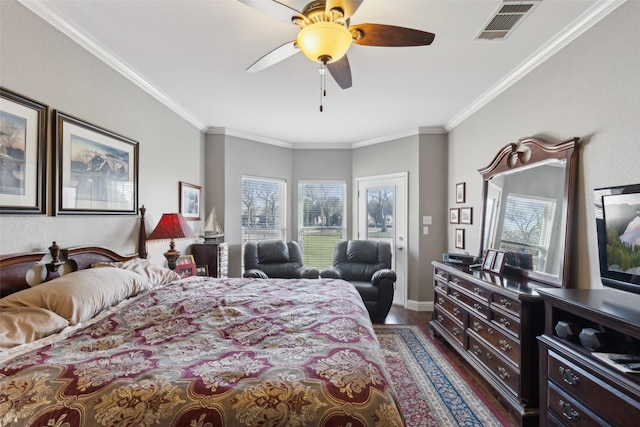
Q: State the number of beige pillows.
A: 3